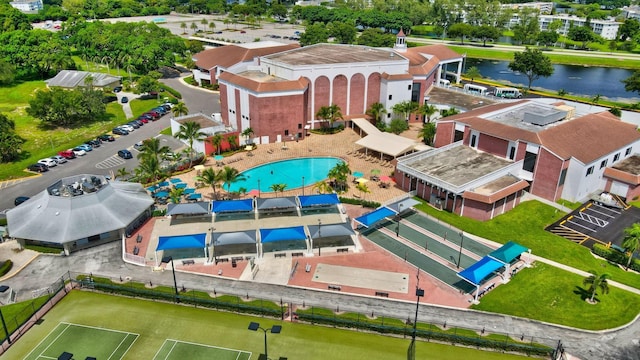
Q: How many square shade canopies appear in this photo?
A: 12